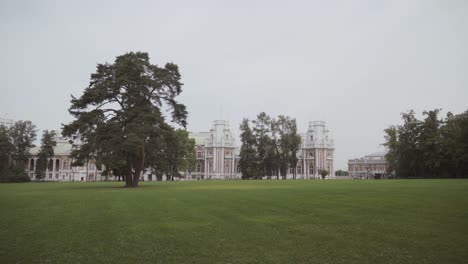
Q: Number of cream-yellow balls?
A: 0